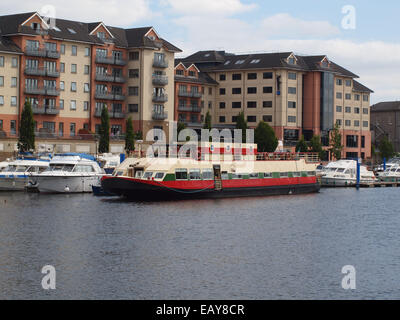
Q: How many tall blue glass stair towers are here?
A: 1